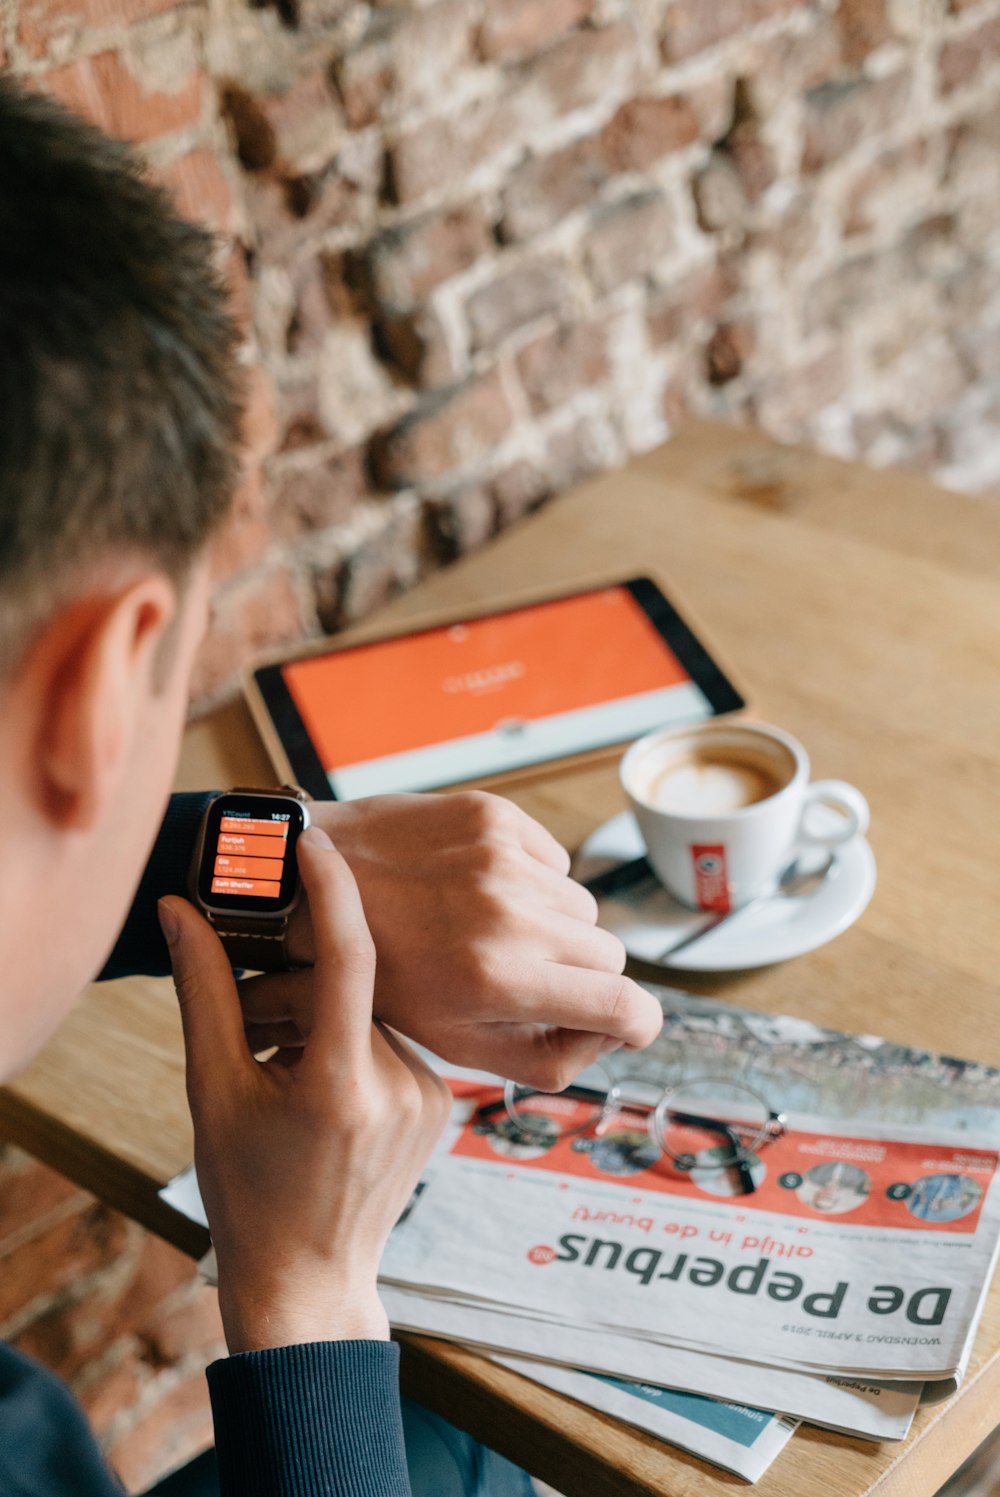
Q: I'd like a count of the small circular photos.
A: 5